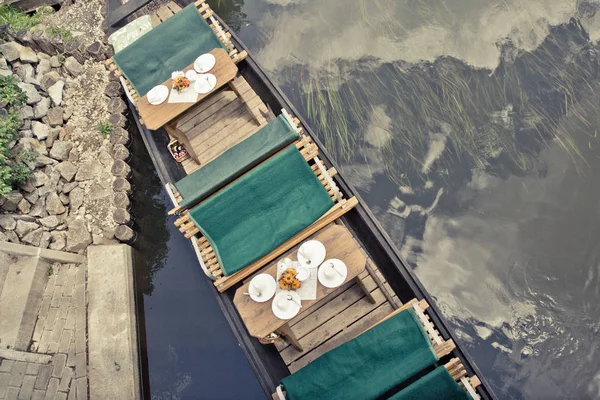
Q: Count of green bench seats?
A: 5